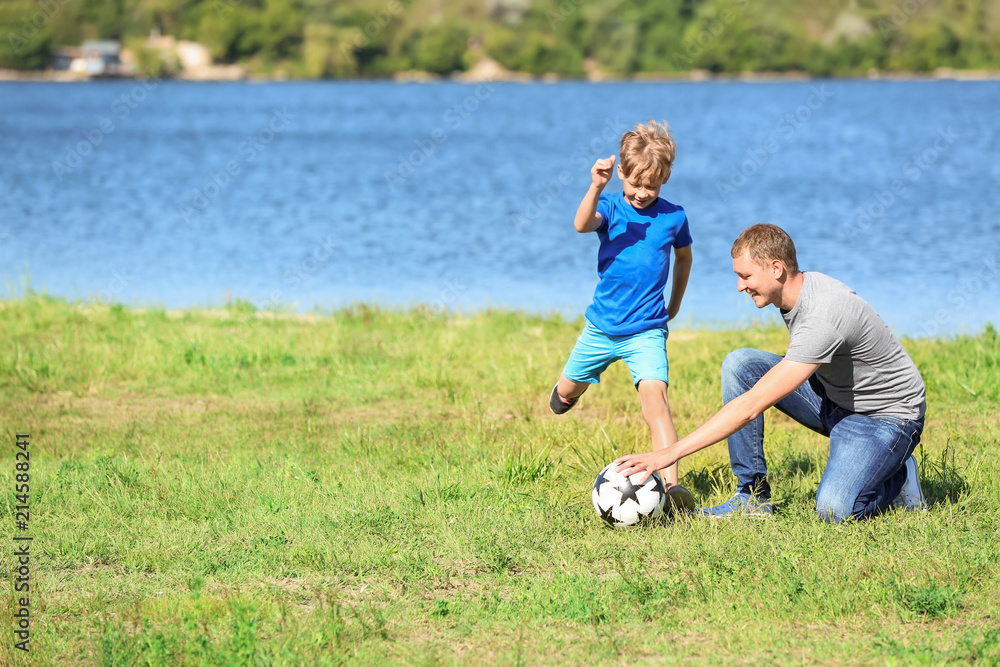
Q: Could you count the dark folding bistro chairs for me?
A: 0